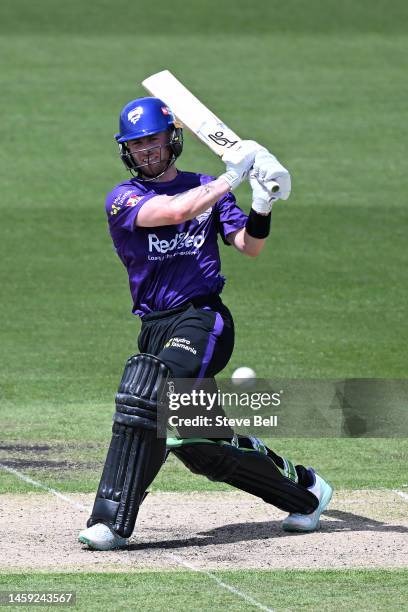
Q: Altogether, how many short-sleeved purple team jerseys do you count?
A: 1